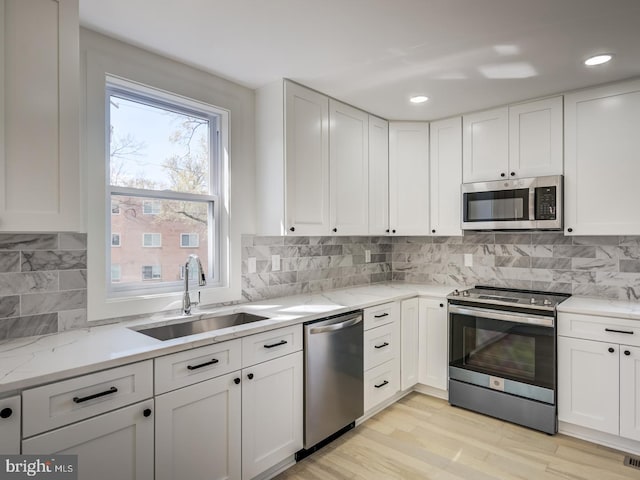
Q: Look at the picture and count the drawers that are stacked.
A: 3